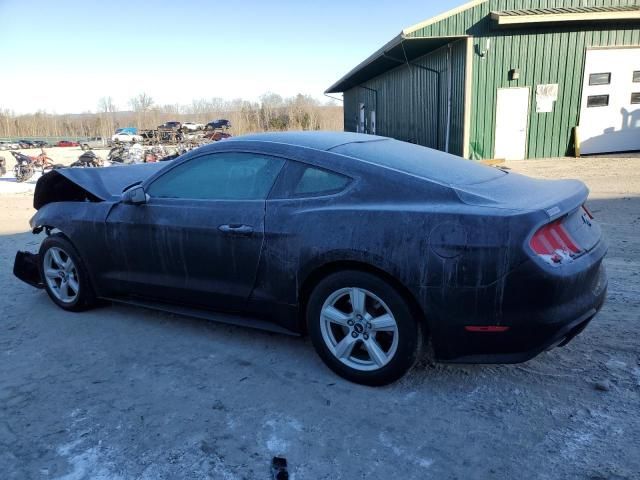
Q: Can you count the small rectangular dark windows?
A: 4